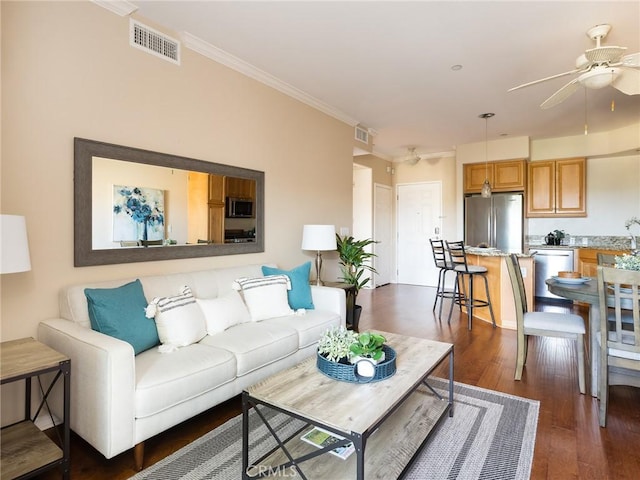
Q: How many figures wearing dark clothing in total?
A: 0